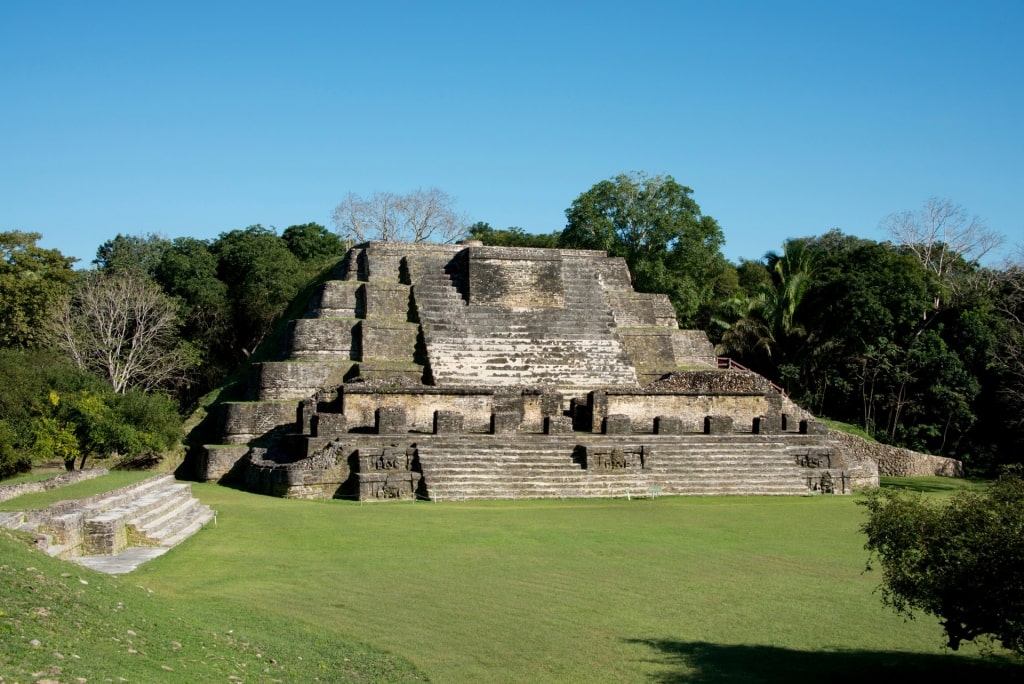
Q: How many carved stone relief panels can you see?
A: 5